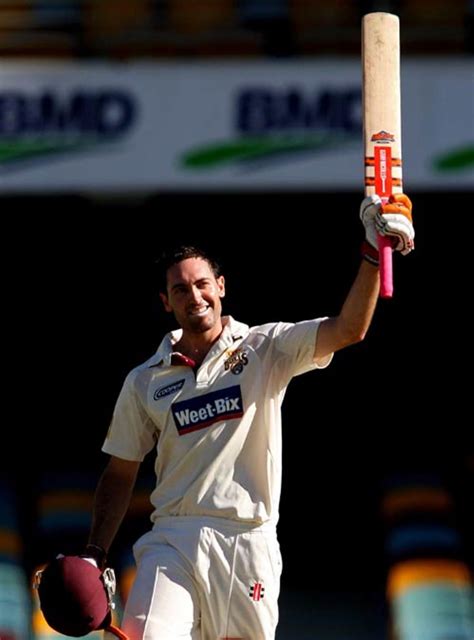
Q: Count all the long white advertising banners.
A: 1